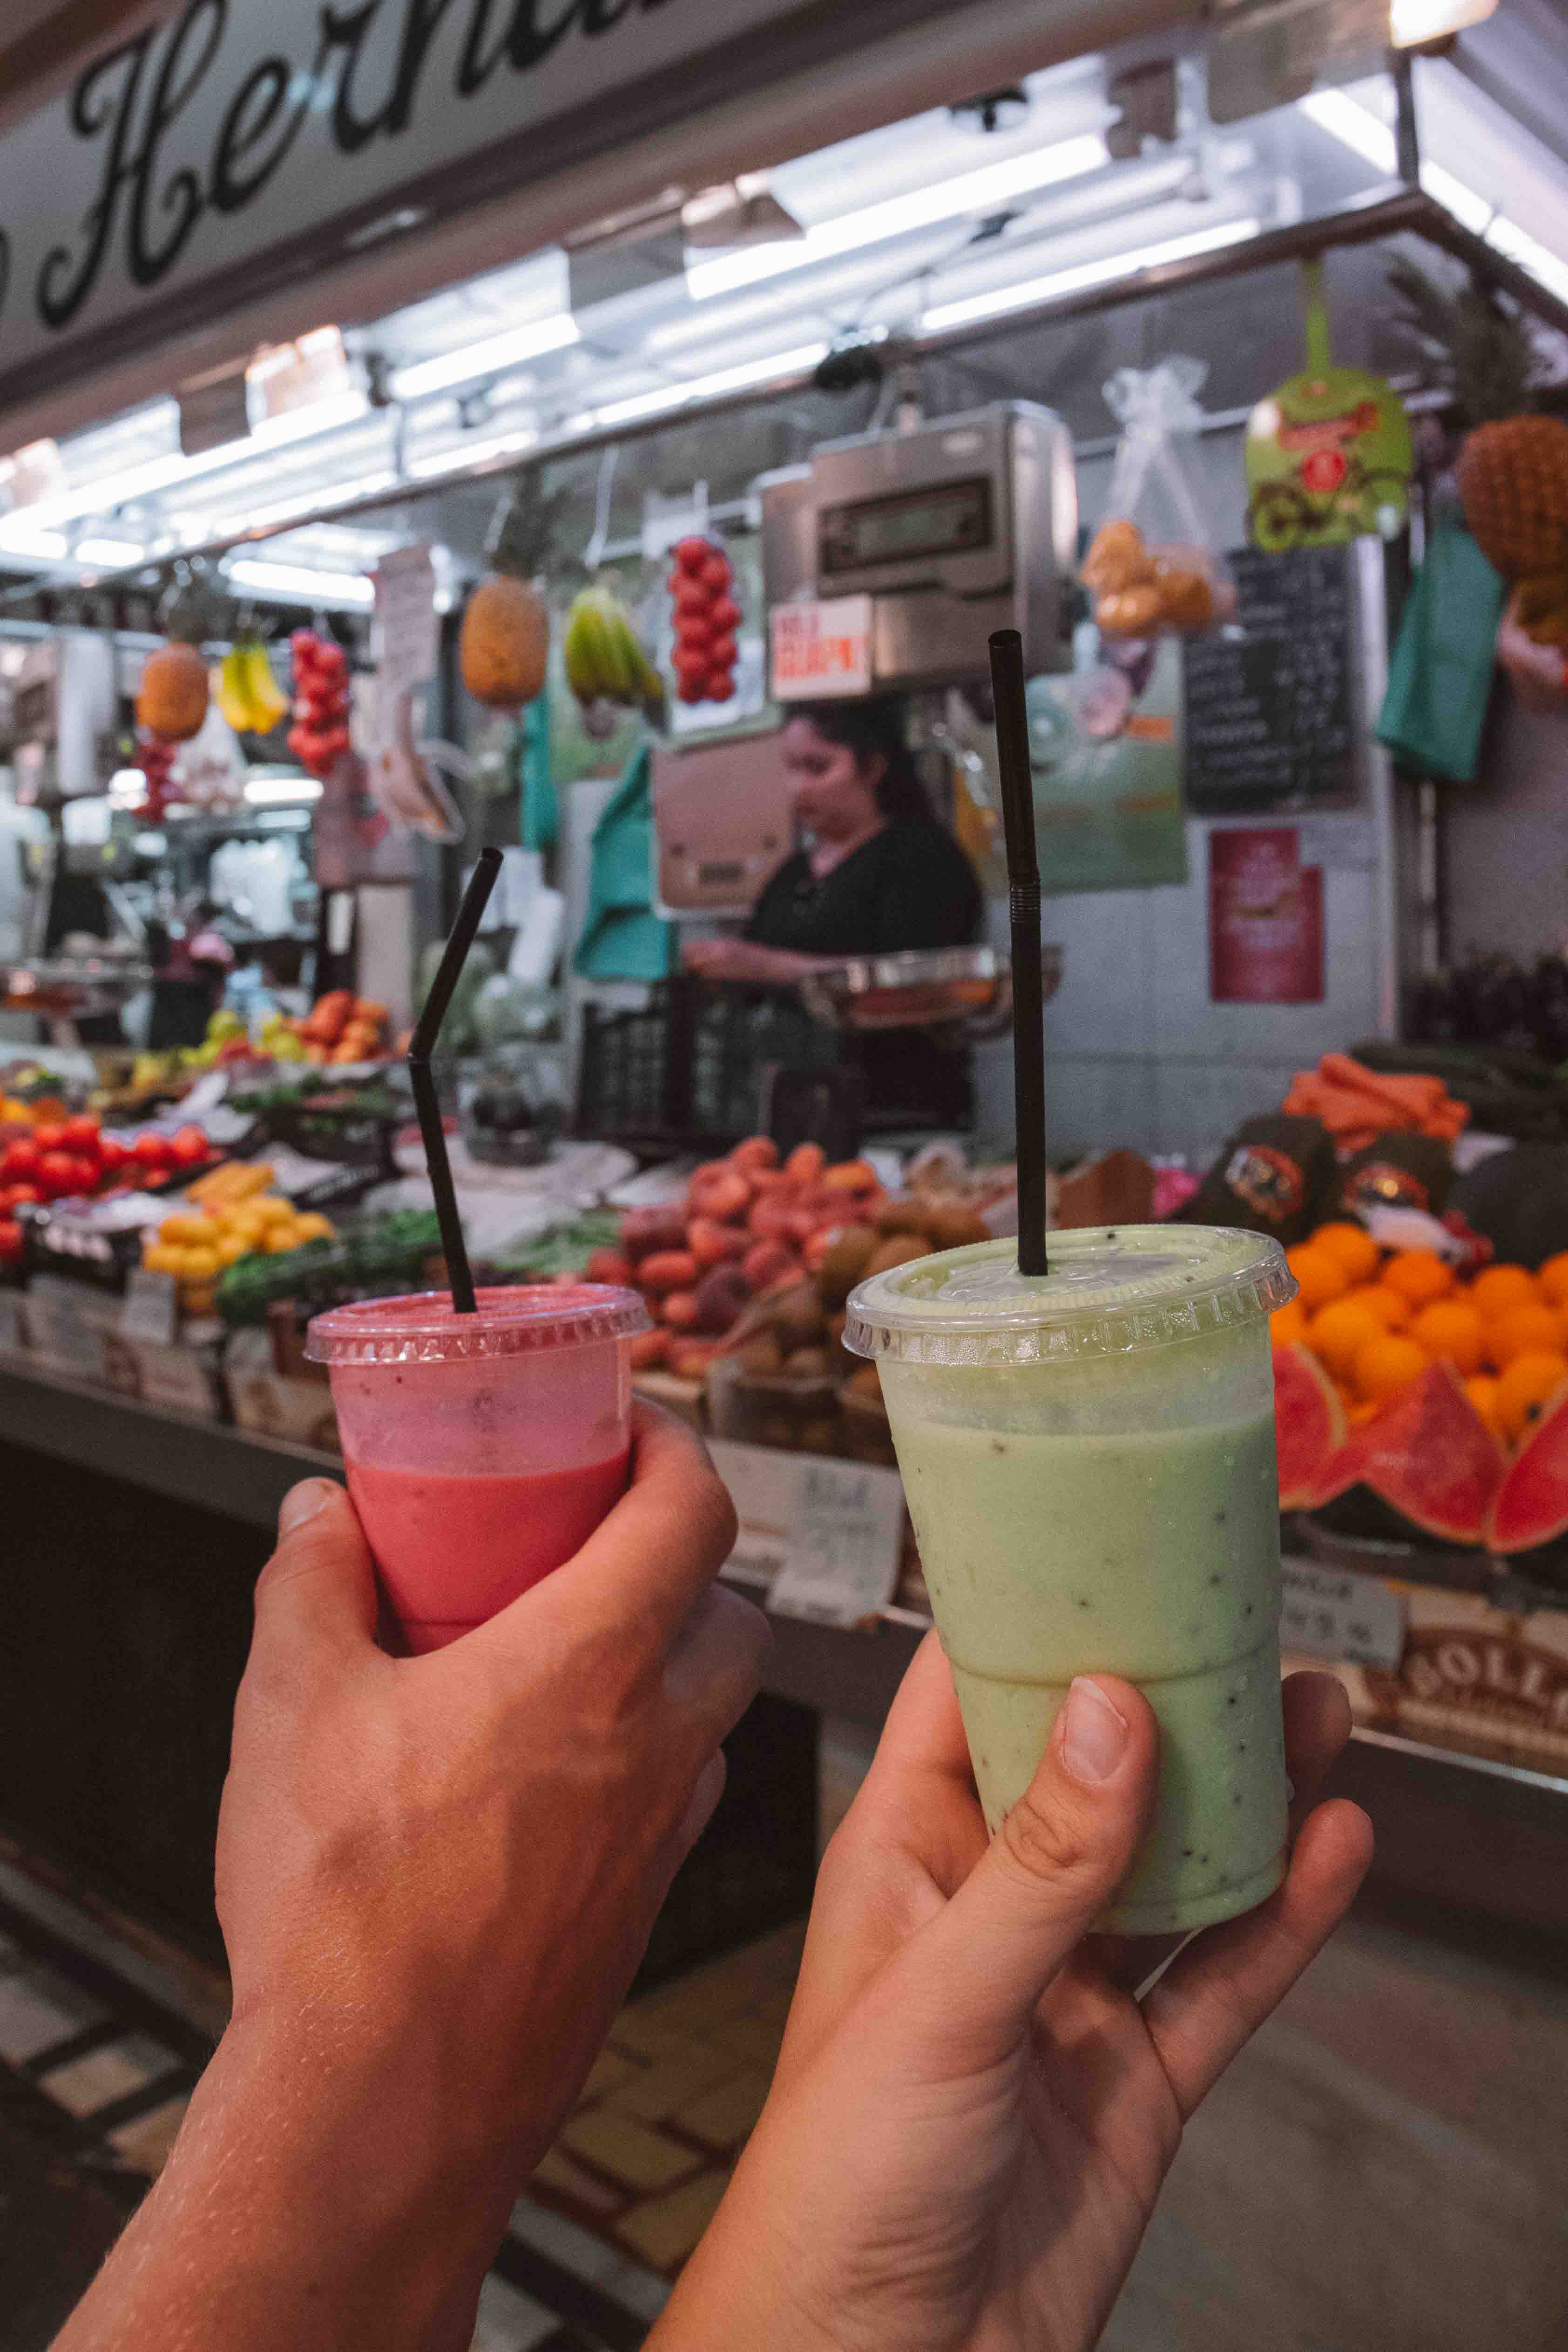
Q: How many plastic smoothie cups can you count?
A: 2